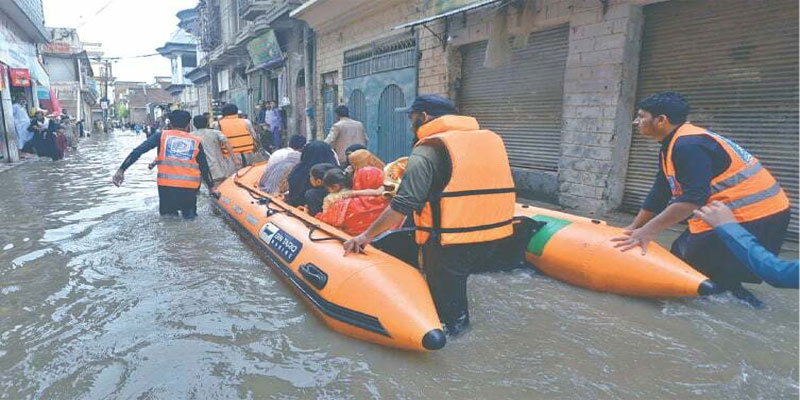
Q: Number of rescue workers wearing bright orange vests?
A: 4